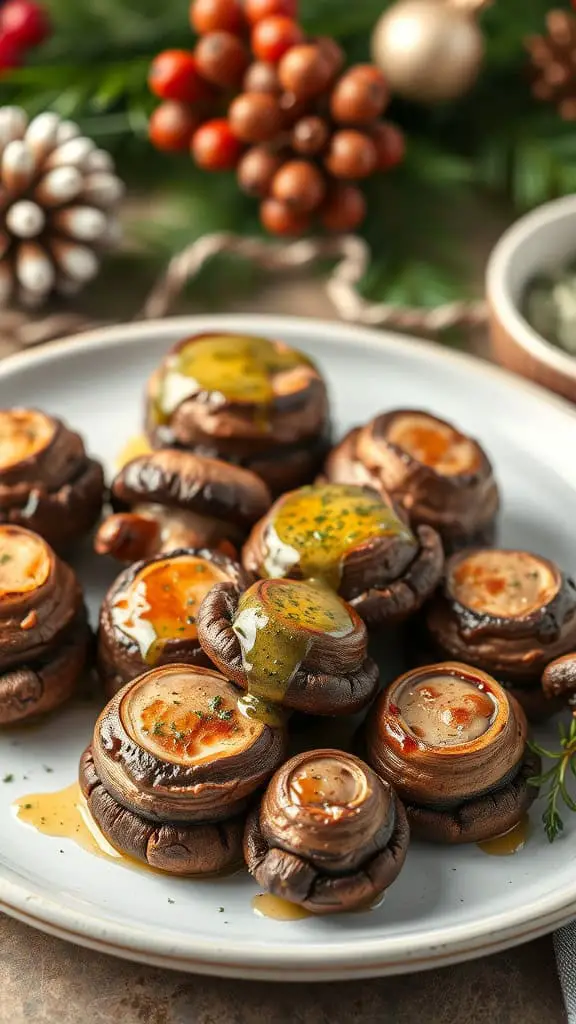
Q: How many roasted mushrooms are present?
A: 13